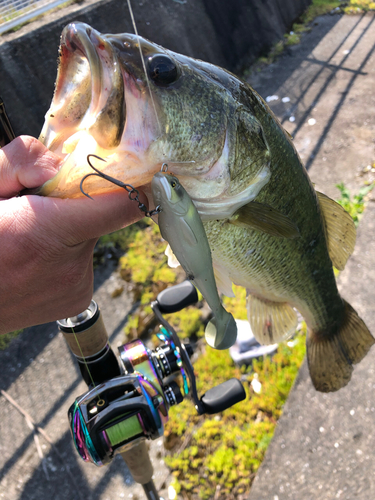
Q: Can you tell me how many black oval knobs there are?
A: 2